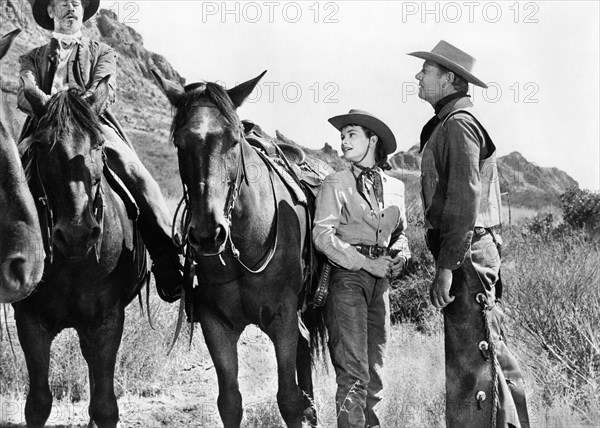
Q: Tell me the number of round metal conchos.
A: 3